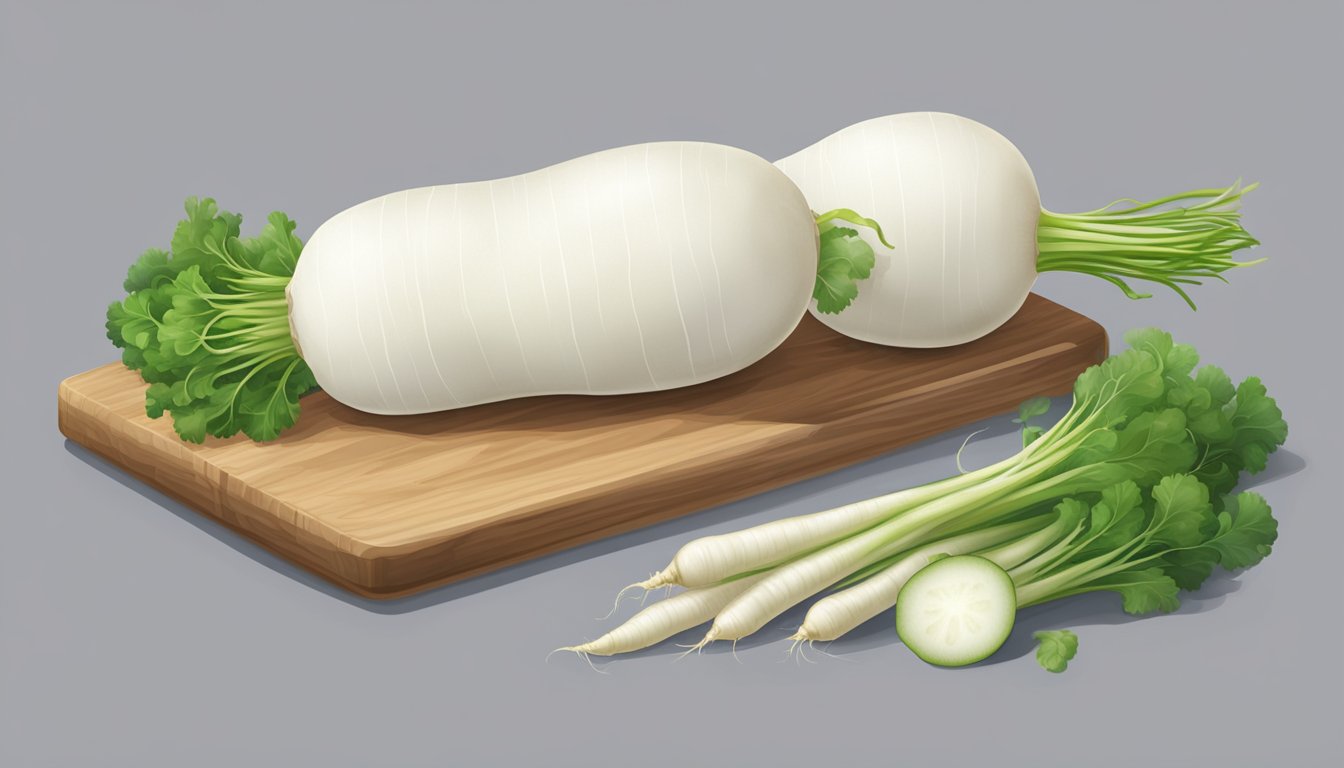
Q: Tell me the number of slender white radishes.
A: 4